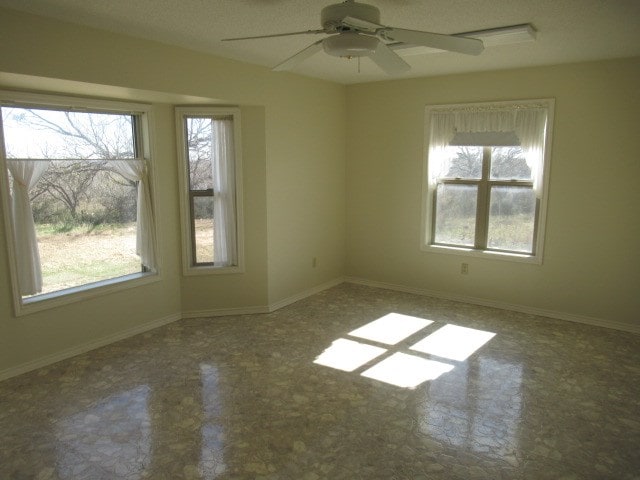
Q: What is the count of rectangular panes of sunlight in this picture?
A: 4